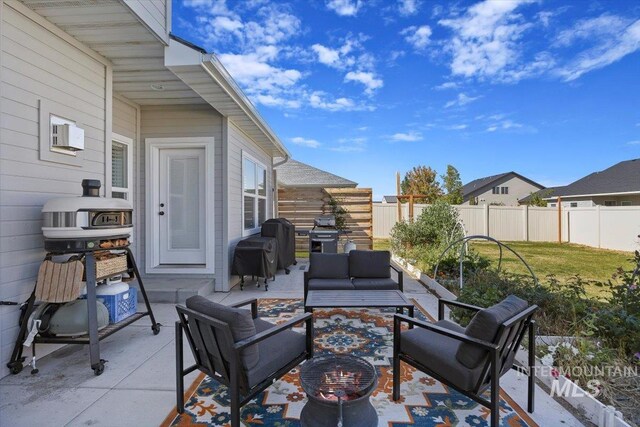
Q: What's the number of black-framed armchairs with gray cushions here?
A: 2